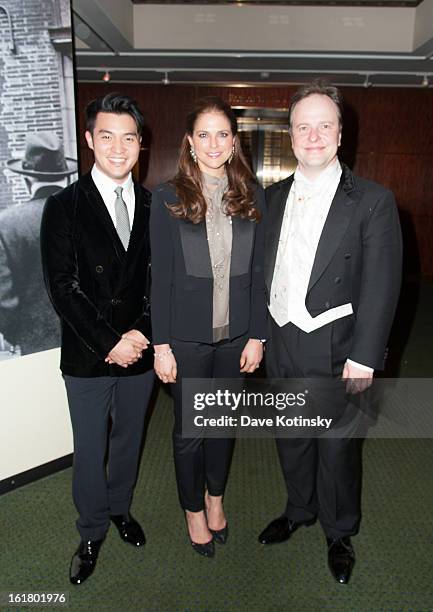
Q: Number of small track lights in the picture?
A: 4